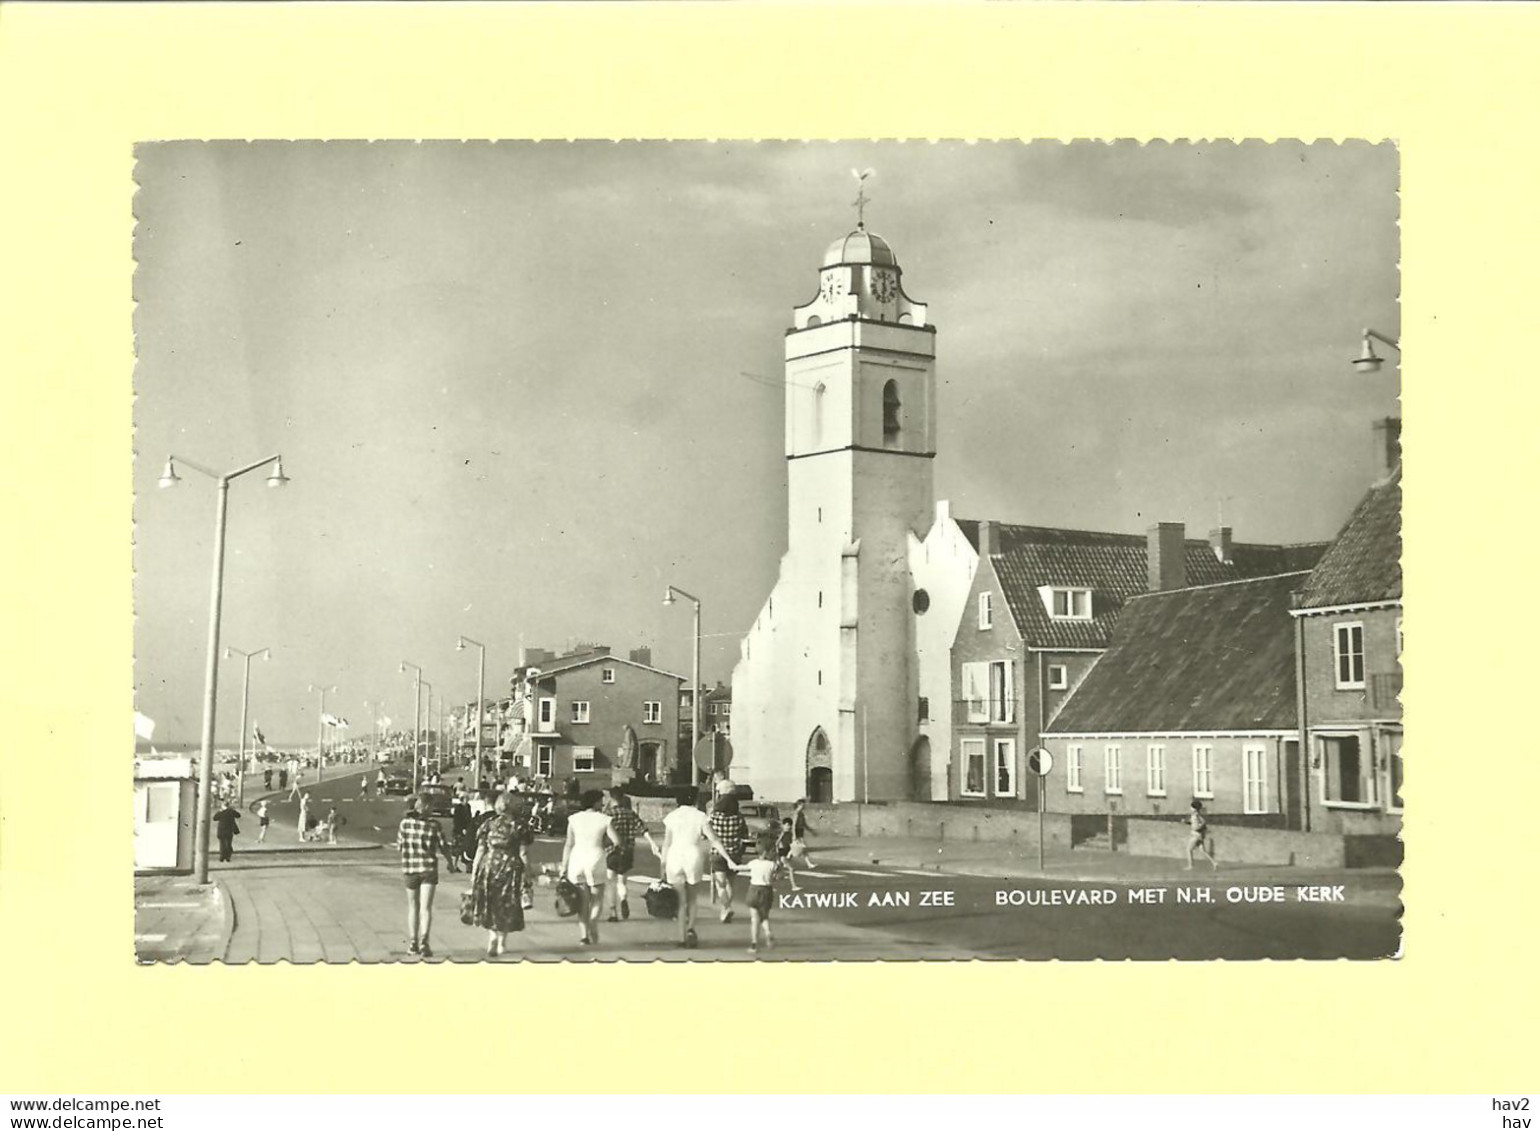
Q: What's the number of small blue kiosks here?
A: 0